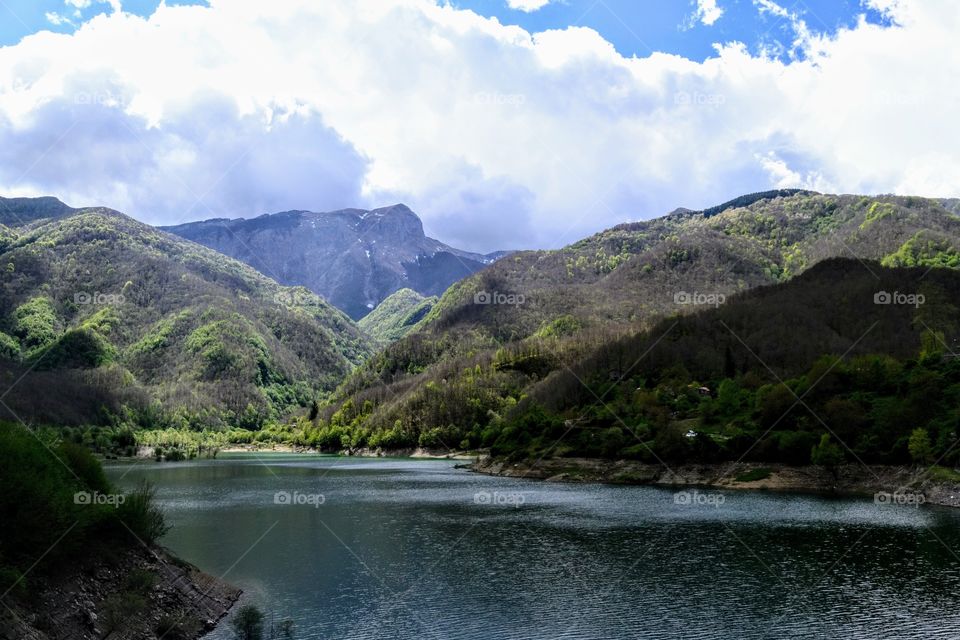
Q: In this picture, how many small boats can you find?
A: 0